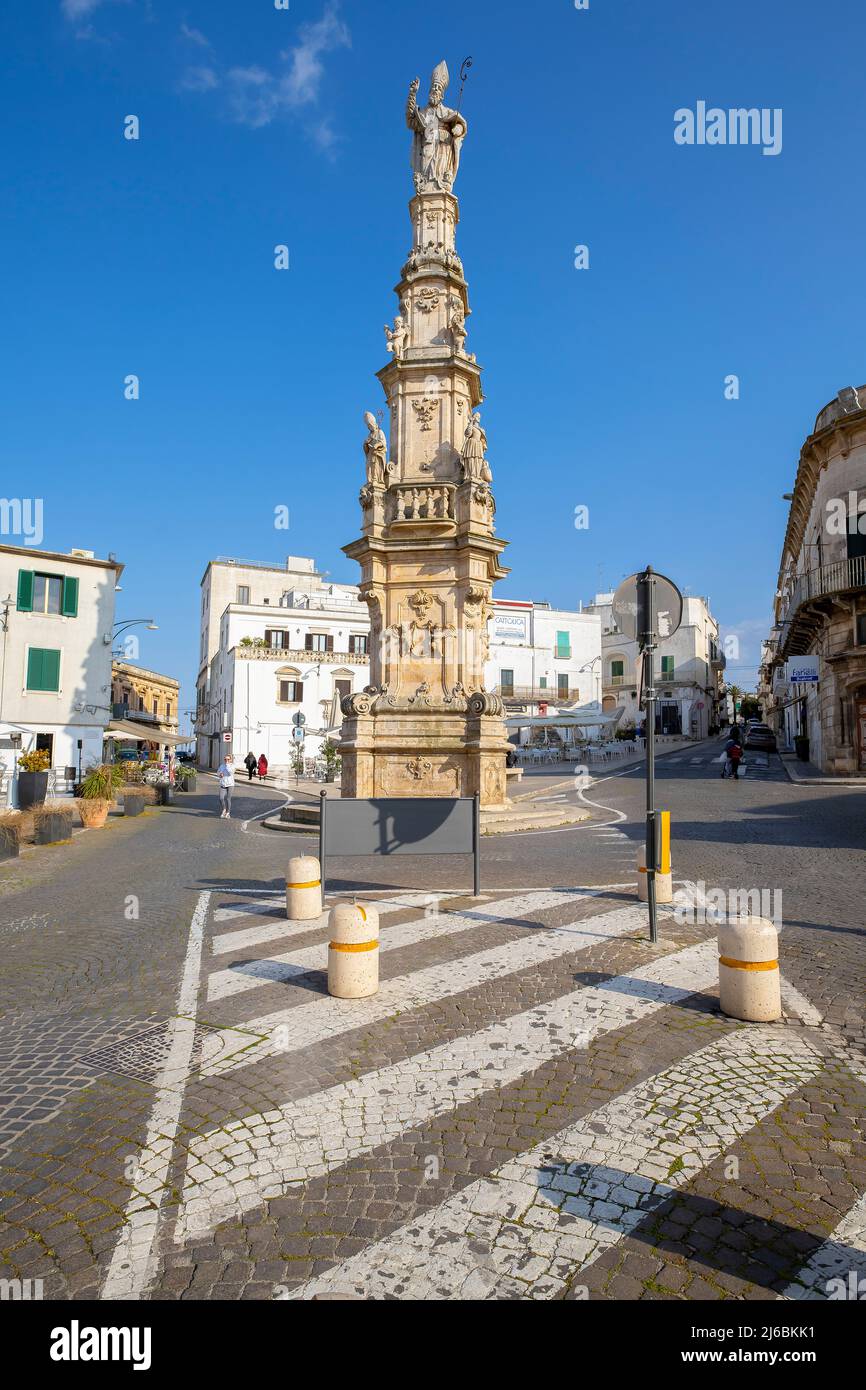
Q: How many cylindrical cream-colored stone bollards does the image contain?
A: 4